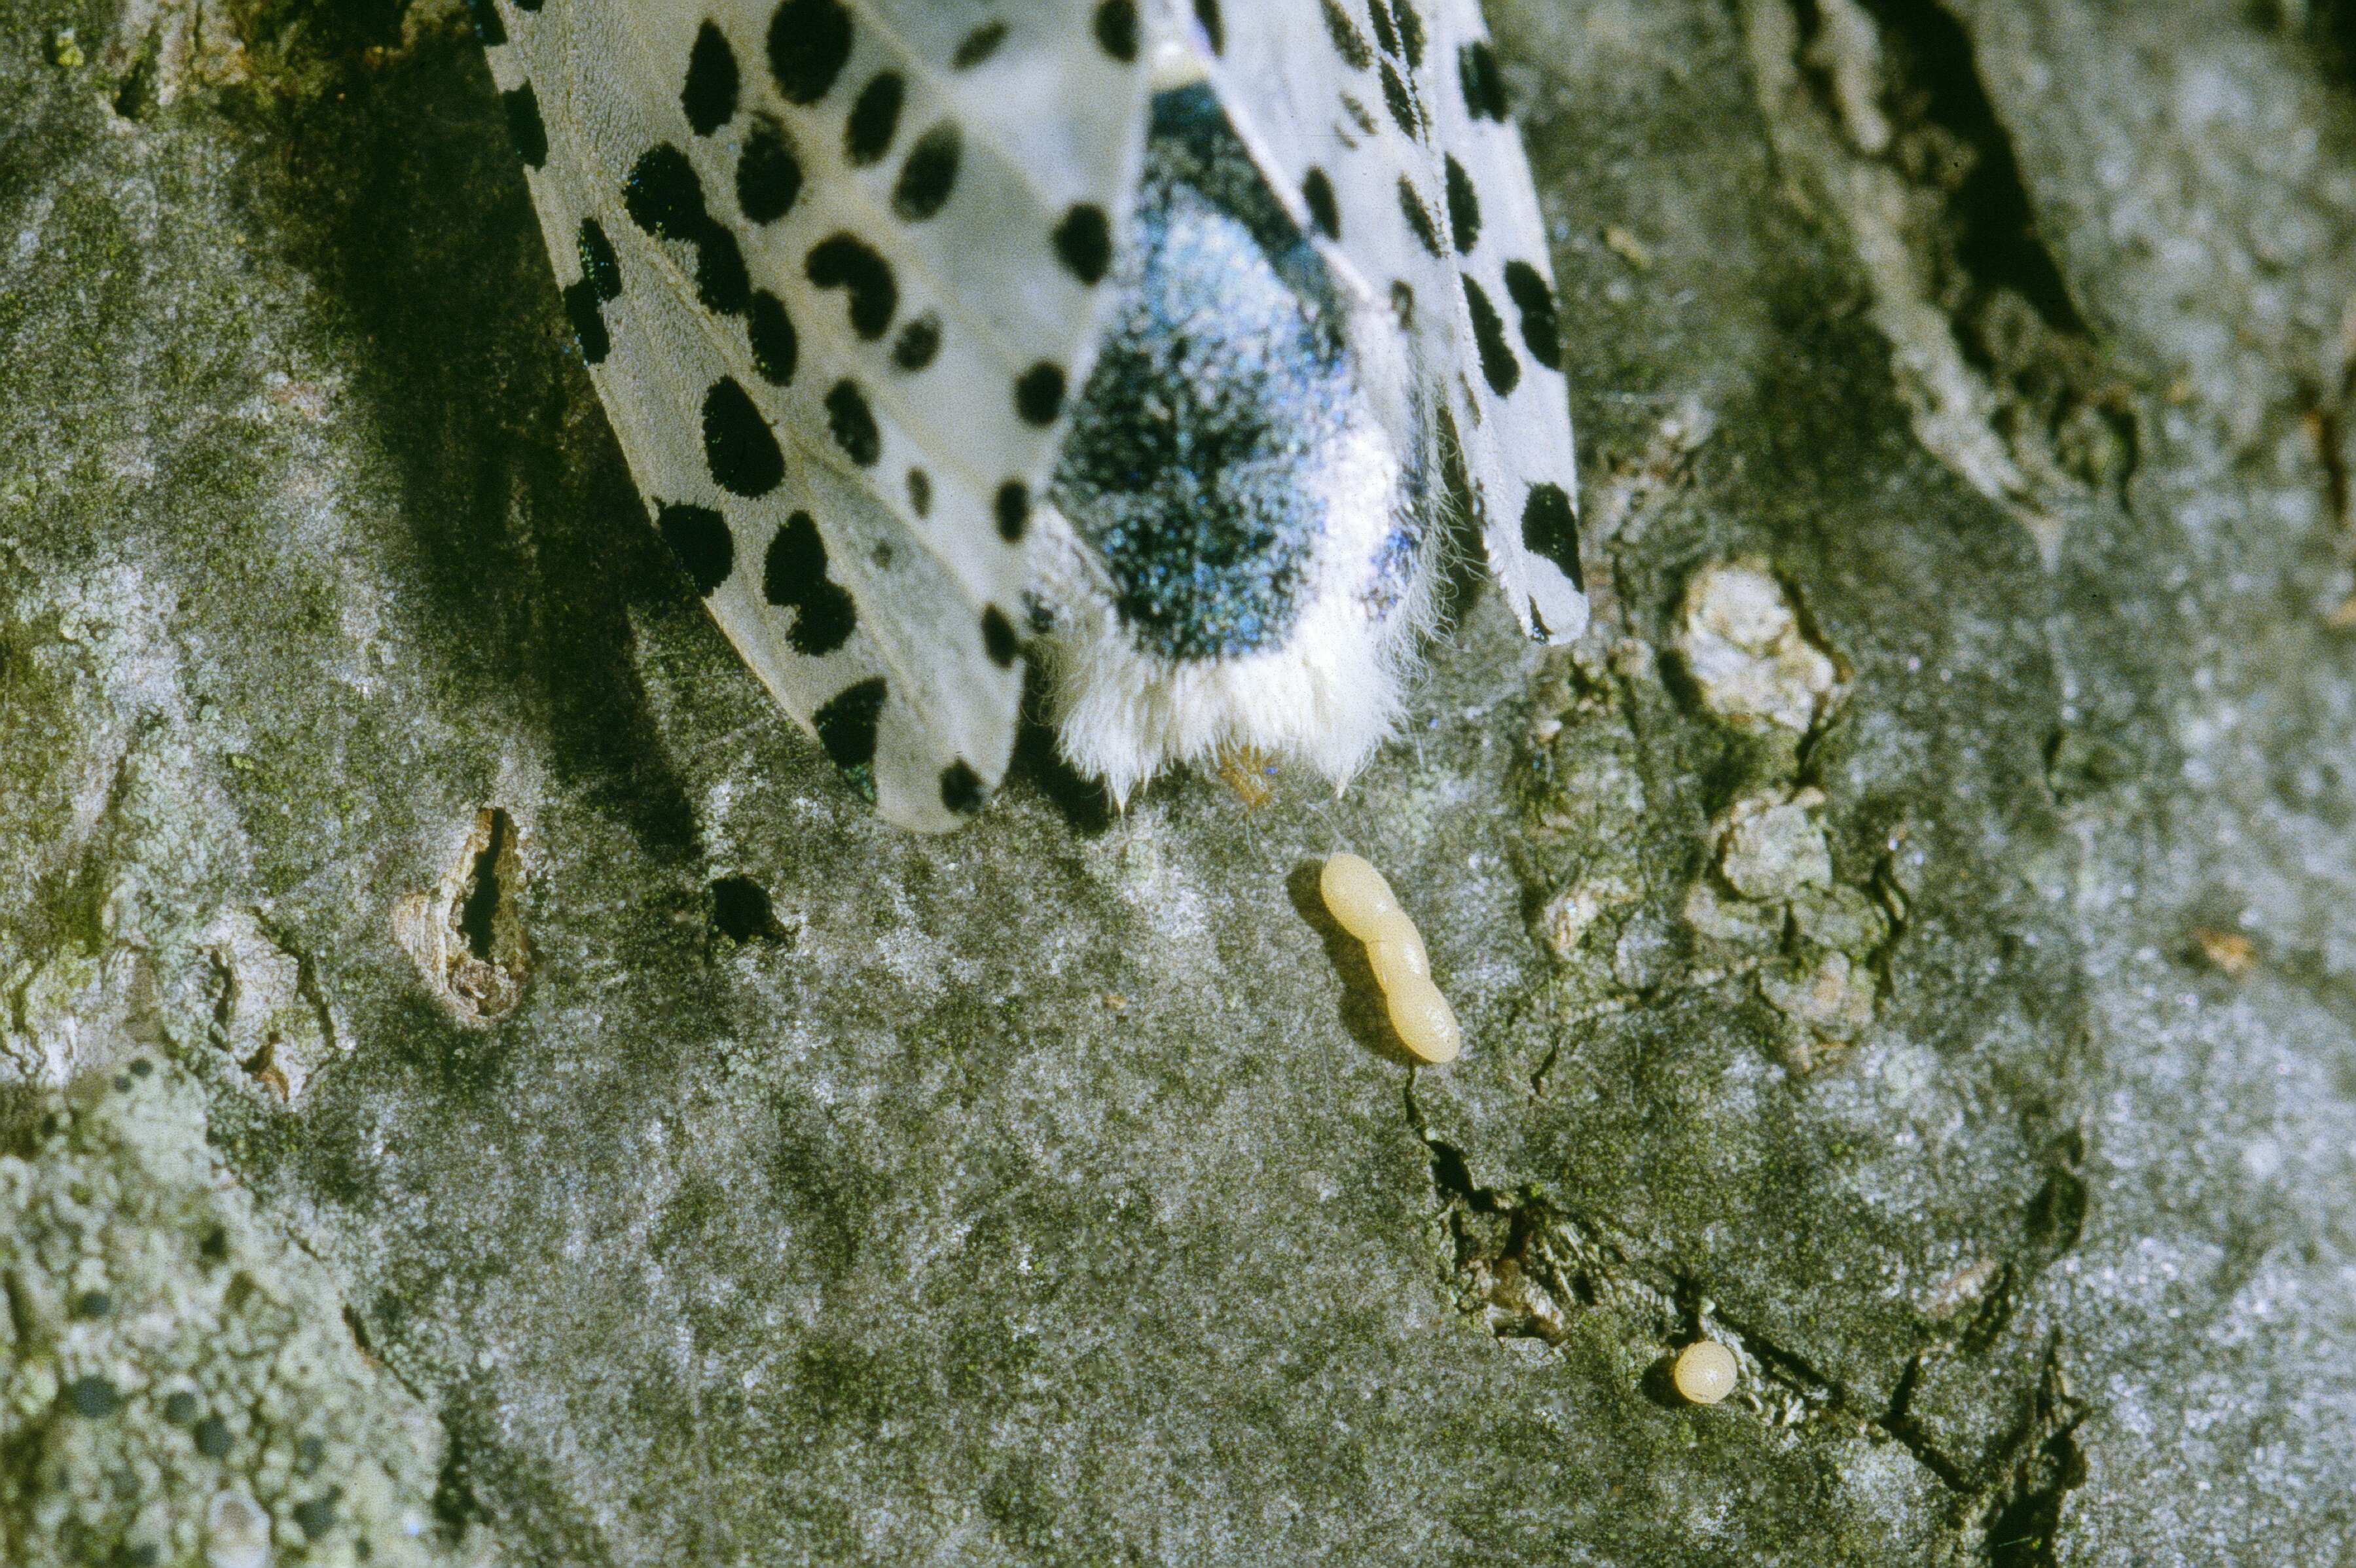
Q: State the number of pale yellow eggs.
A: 4